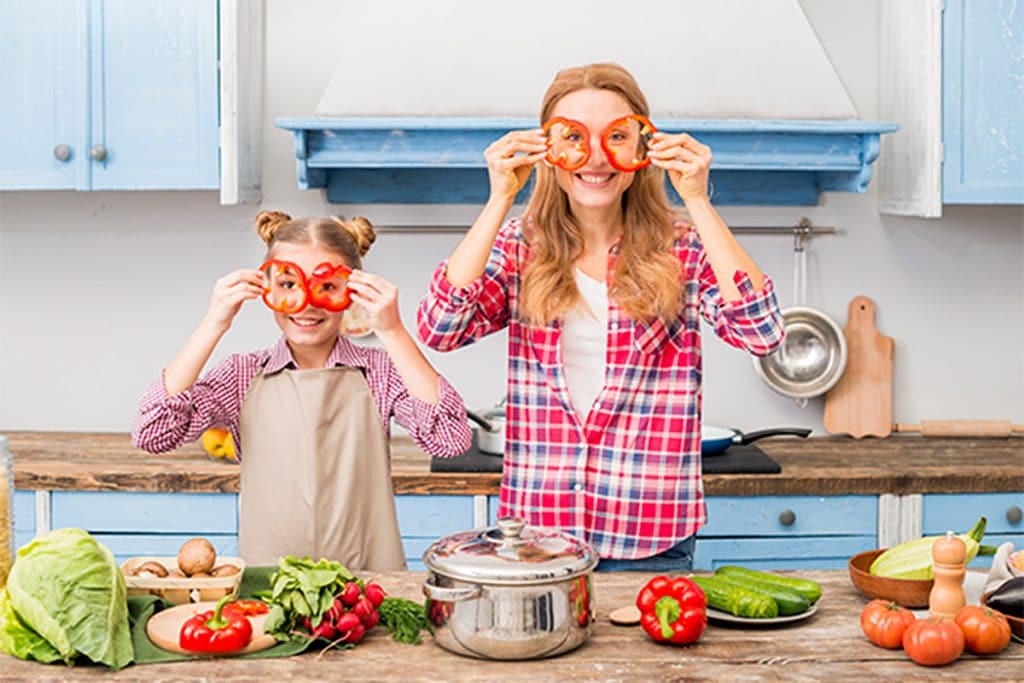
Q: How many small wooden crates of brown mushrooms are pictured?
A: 1